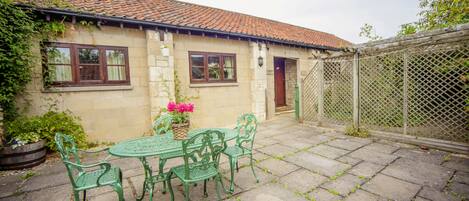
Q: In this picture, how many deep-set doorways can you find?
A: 1